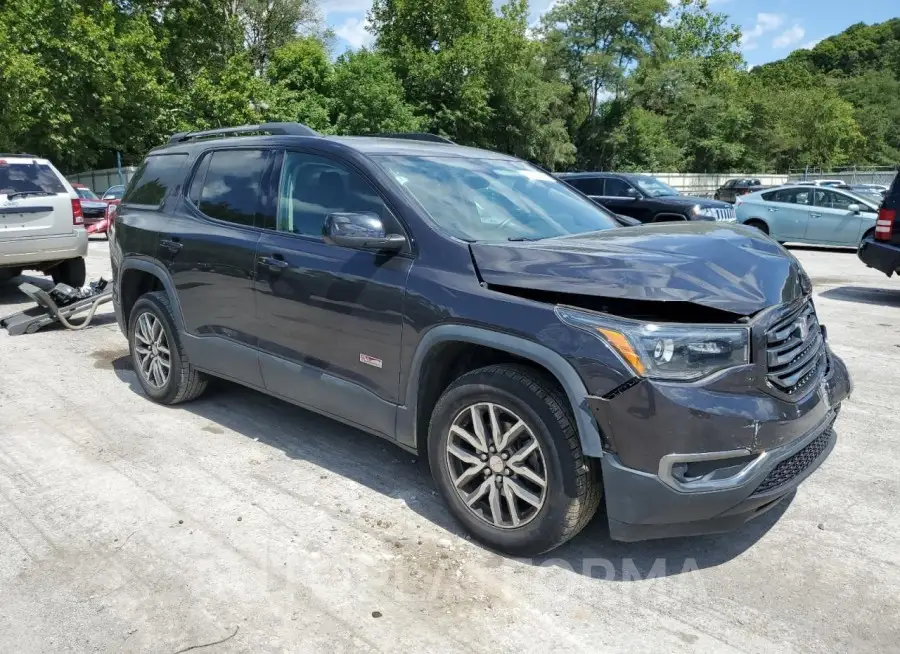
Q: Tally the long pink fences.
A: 0